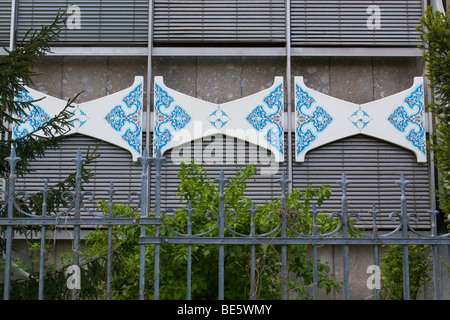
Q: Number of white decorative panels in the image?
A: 3